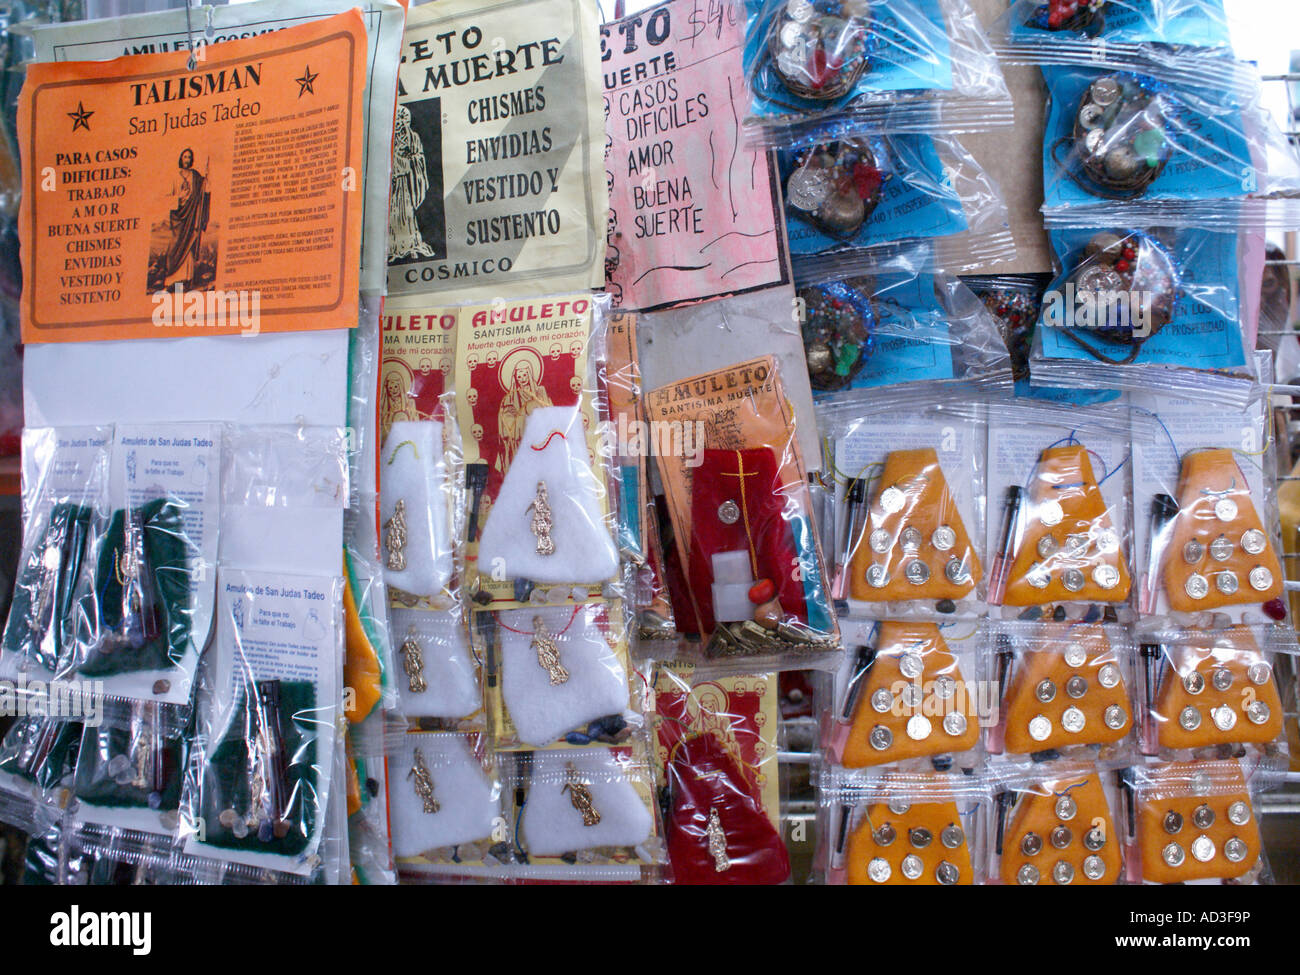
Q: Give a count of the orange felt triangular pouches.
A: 9